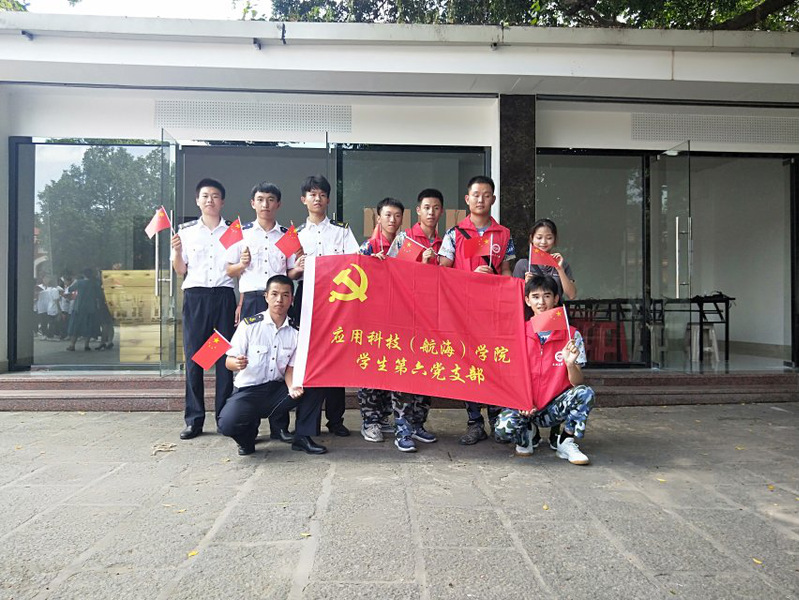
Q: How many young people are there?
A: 9